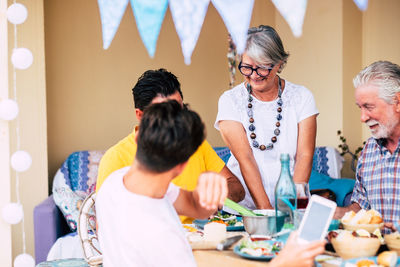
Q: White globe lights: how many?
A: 6